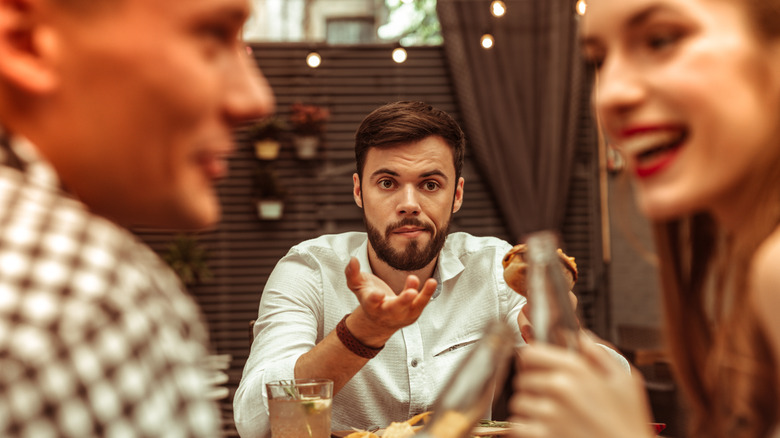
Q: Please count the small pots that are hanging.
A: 3